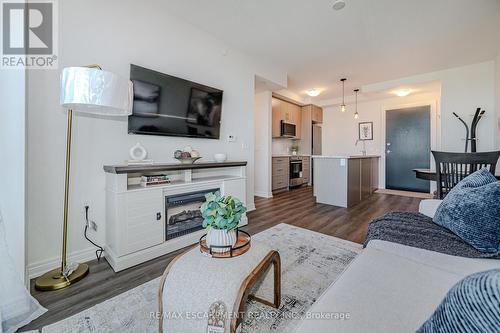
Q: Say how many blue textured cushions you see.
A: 2